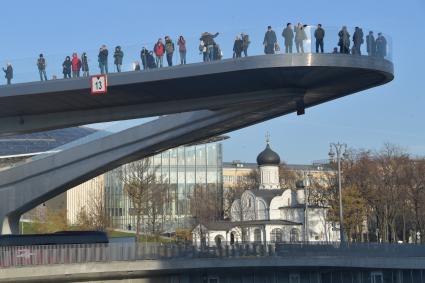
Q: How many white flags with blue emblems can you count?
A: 0